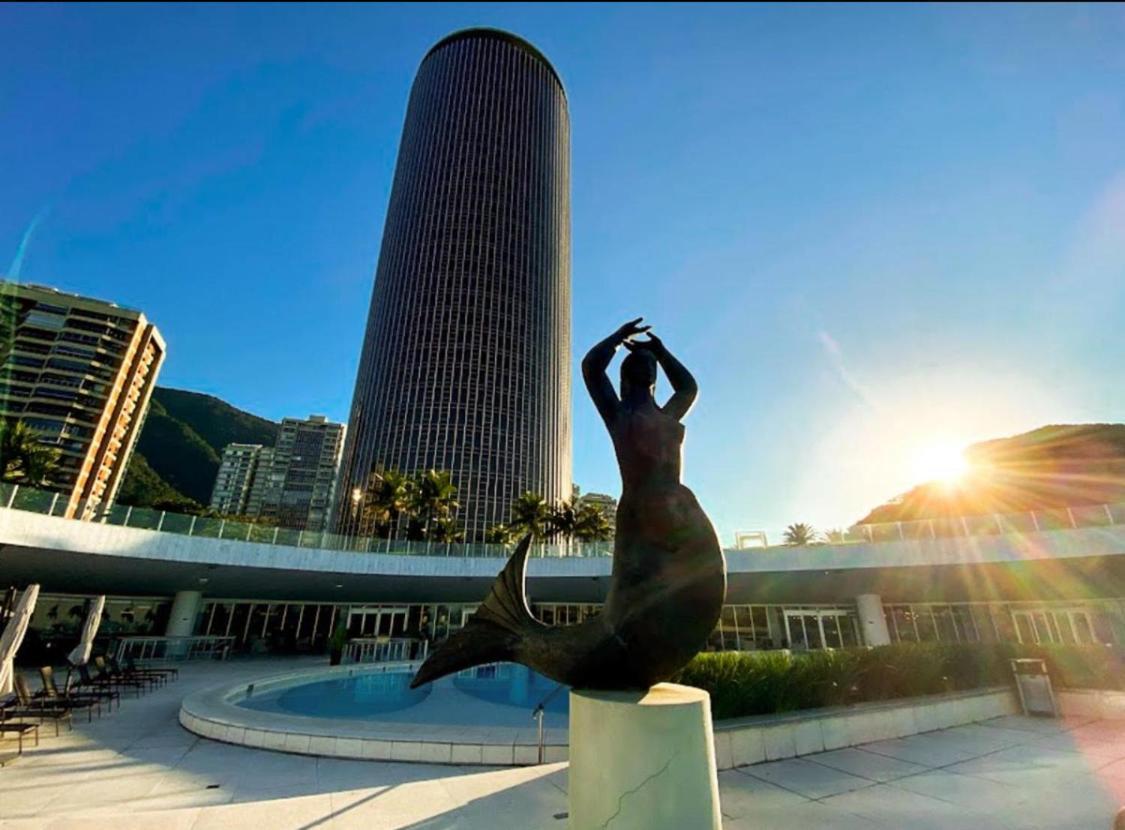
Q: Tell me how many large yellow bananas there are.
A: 0